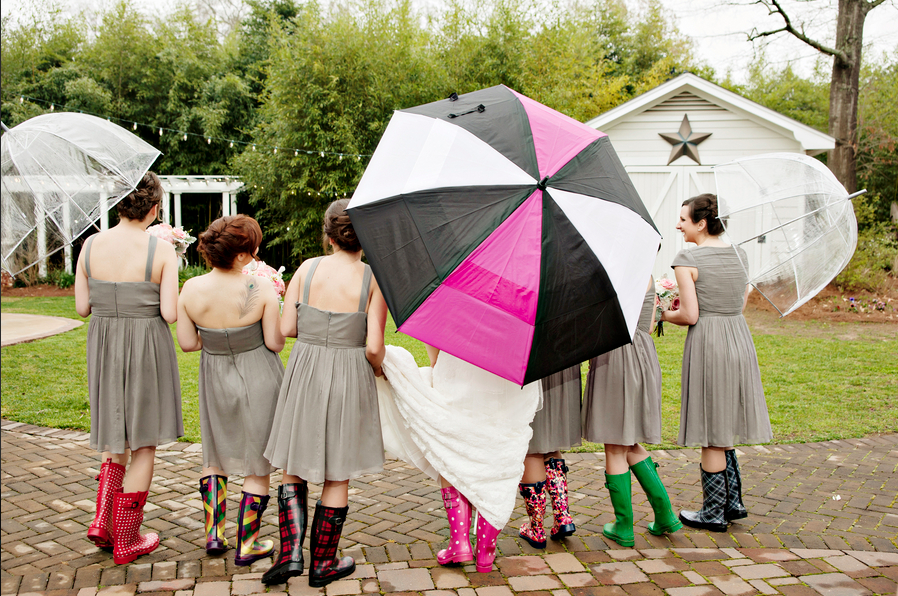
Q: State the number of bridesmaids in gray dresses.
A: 6